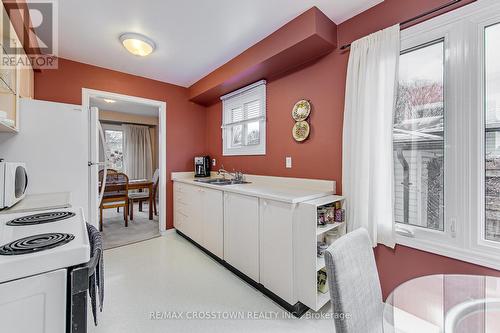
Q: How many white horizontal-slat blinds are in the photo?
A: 1